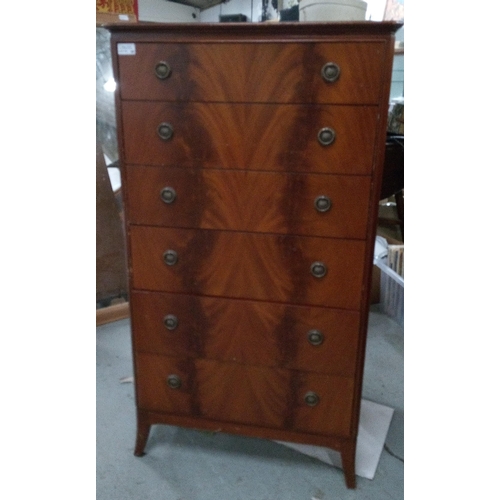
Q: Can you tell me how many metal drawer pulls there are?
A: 12